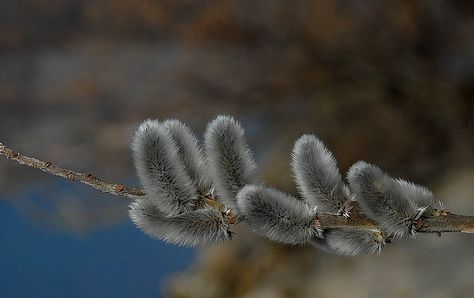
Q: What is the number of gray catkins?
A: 9